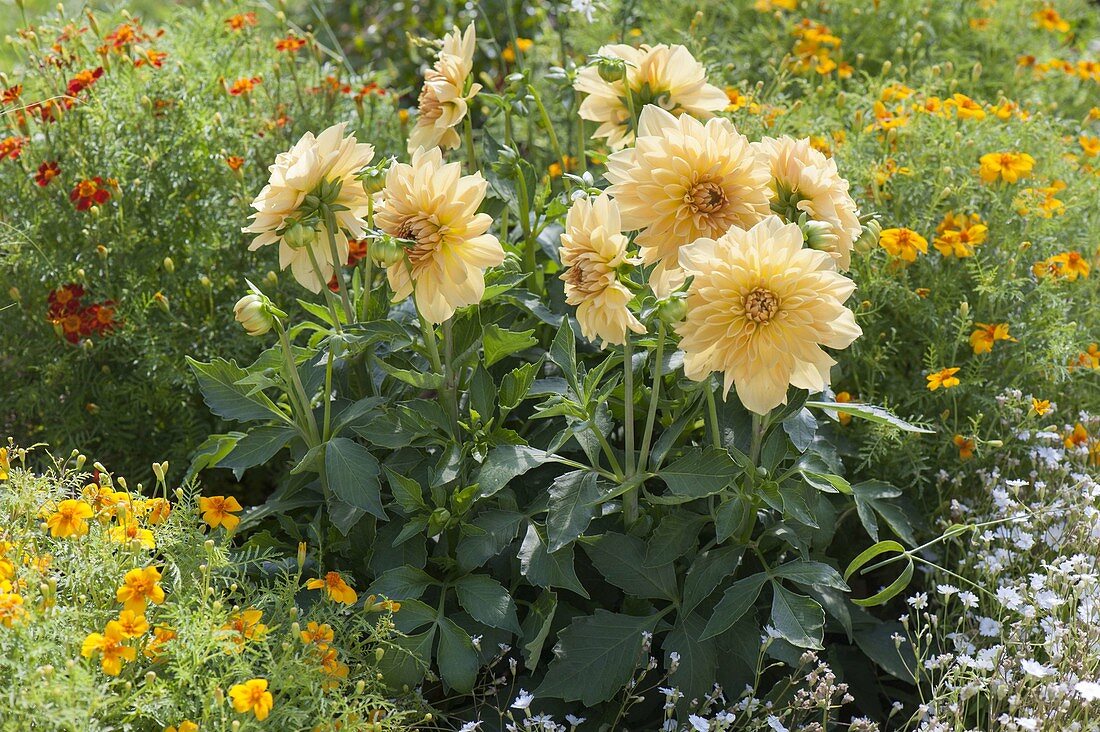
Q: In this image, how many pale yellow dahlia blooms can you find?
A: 8